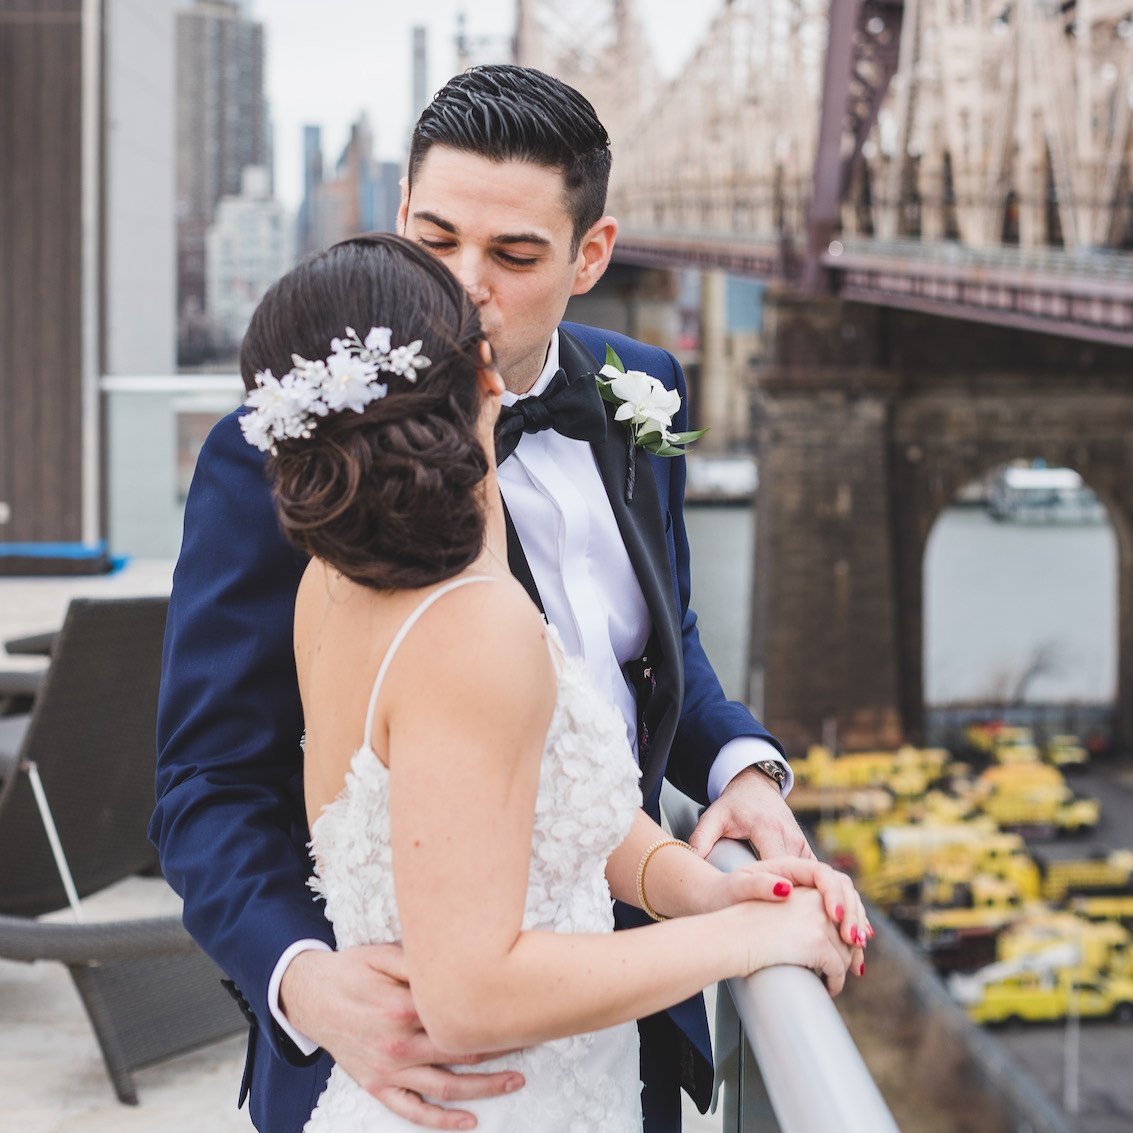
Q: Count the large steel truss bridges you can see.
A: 1